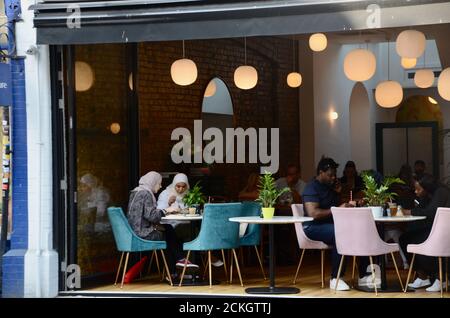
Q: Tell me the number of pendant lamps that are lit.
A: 10